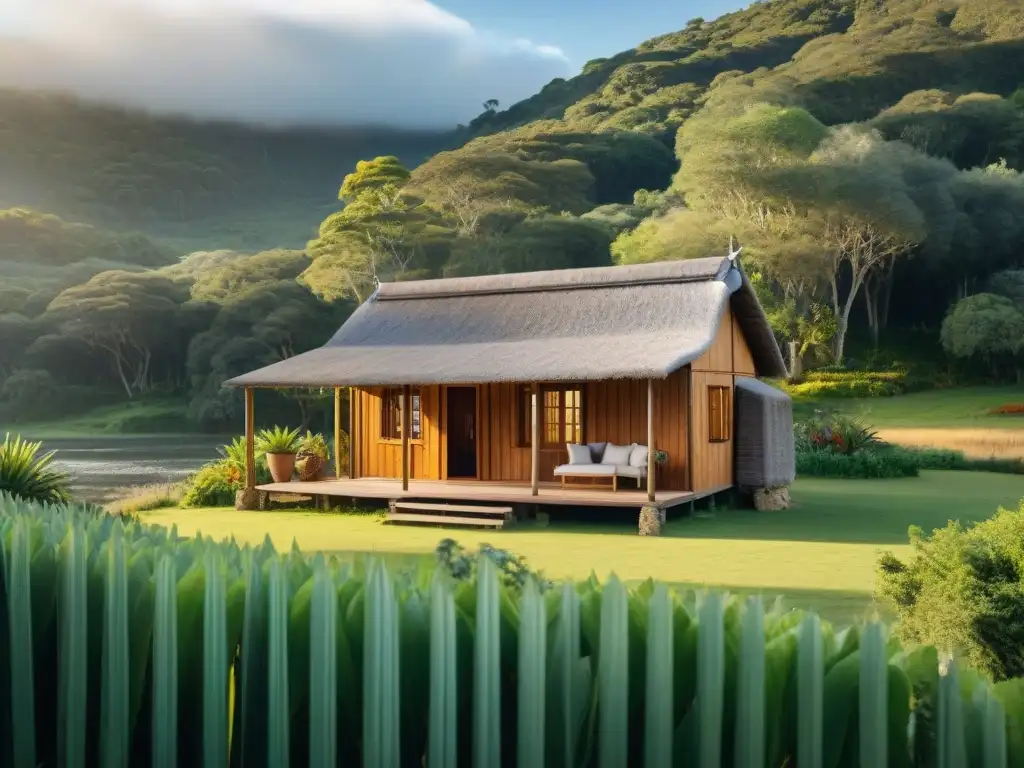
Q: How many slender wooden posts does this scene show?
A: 5